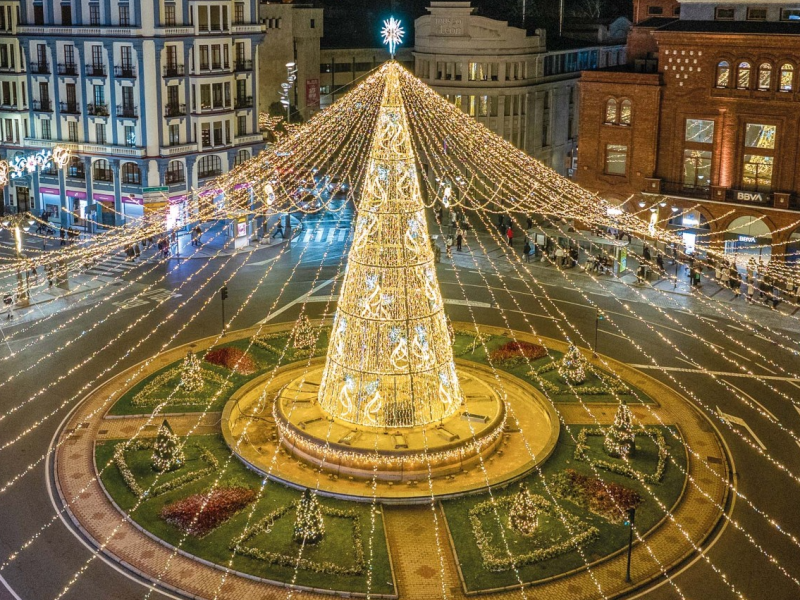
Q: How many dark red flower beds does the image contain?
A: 4